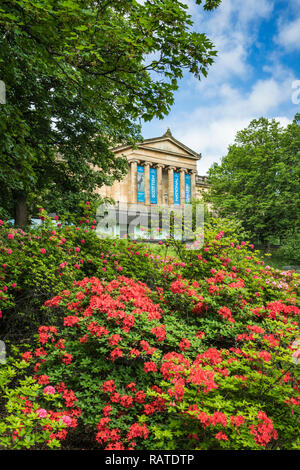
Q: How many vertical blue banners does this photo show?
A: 4